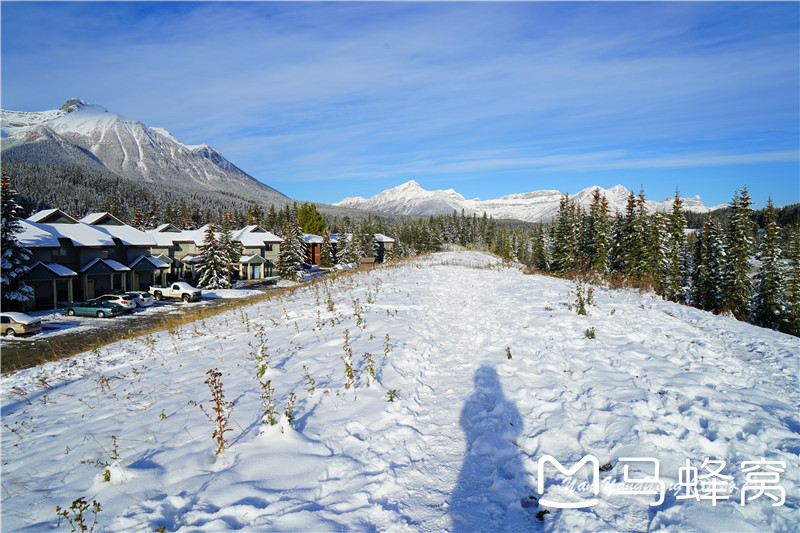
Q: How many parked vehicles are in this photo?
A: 5